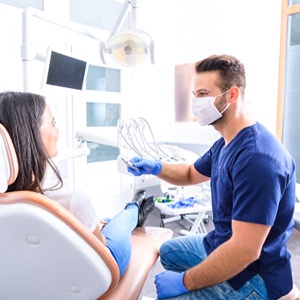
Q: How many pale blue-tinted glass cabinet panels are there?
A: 3